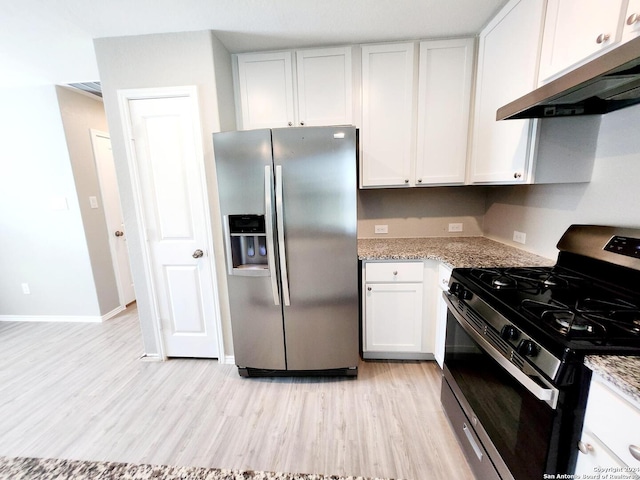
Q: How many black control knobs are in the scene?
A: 4